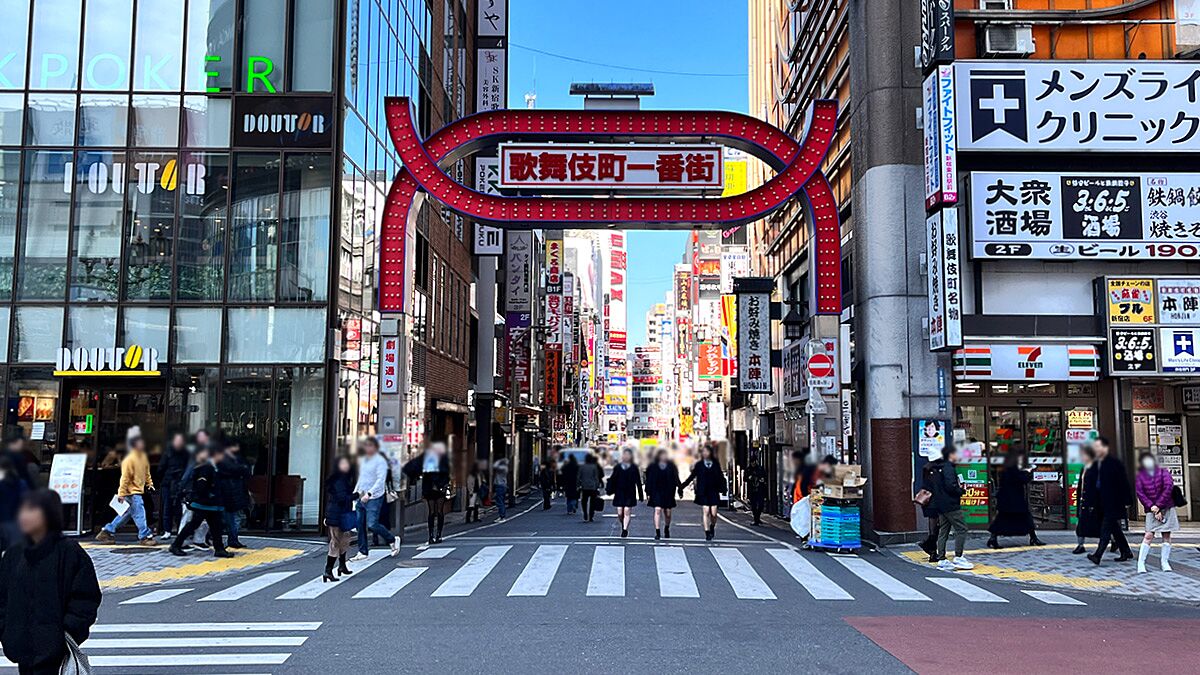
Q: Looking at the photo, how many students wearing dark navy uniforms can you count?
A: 3